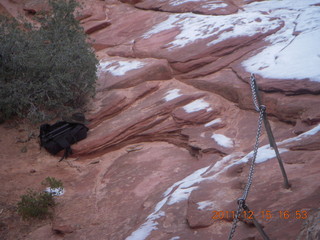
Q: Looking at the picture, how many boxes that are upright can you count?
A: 0